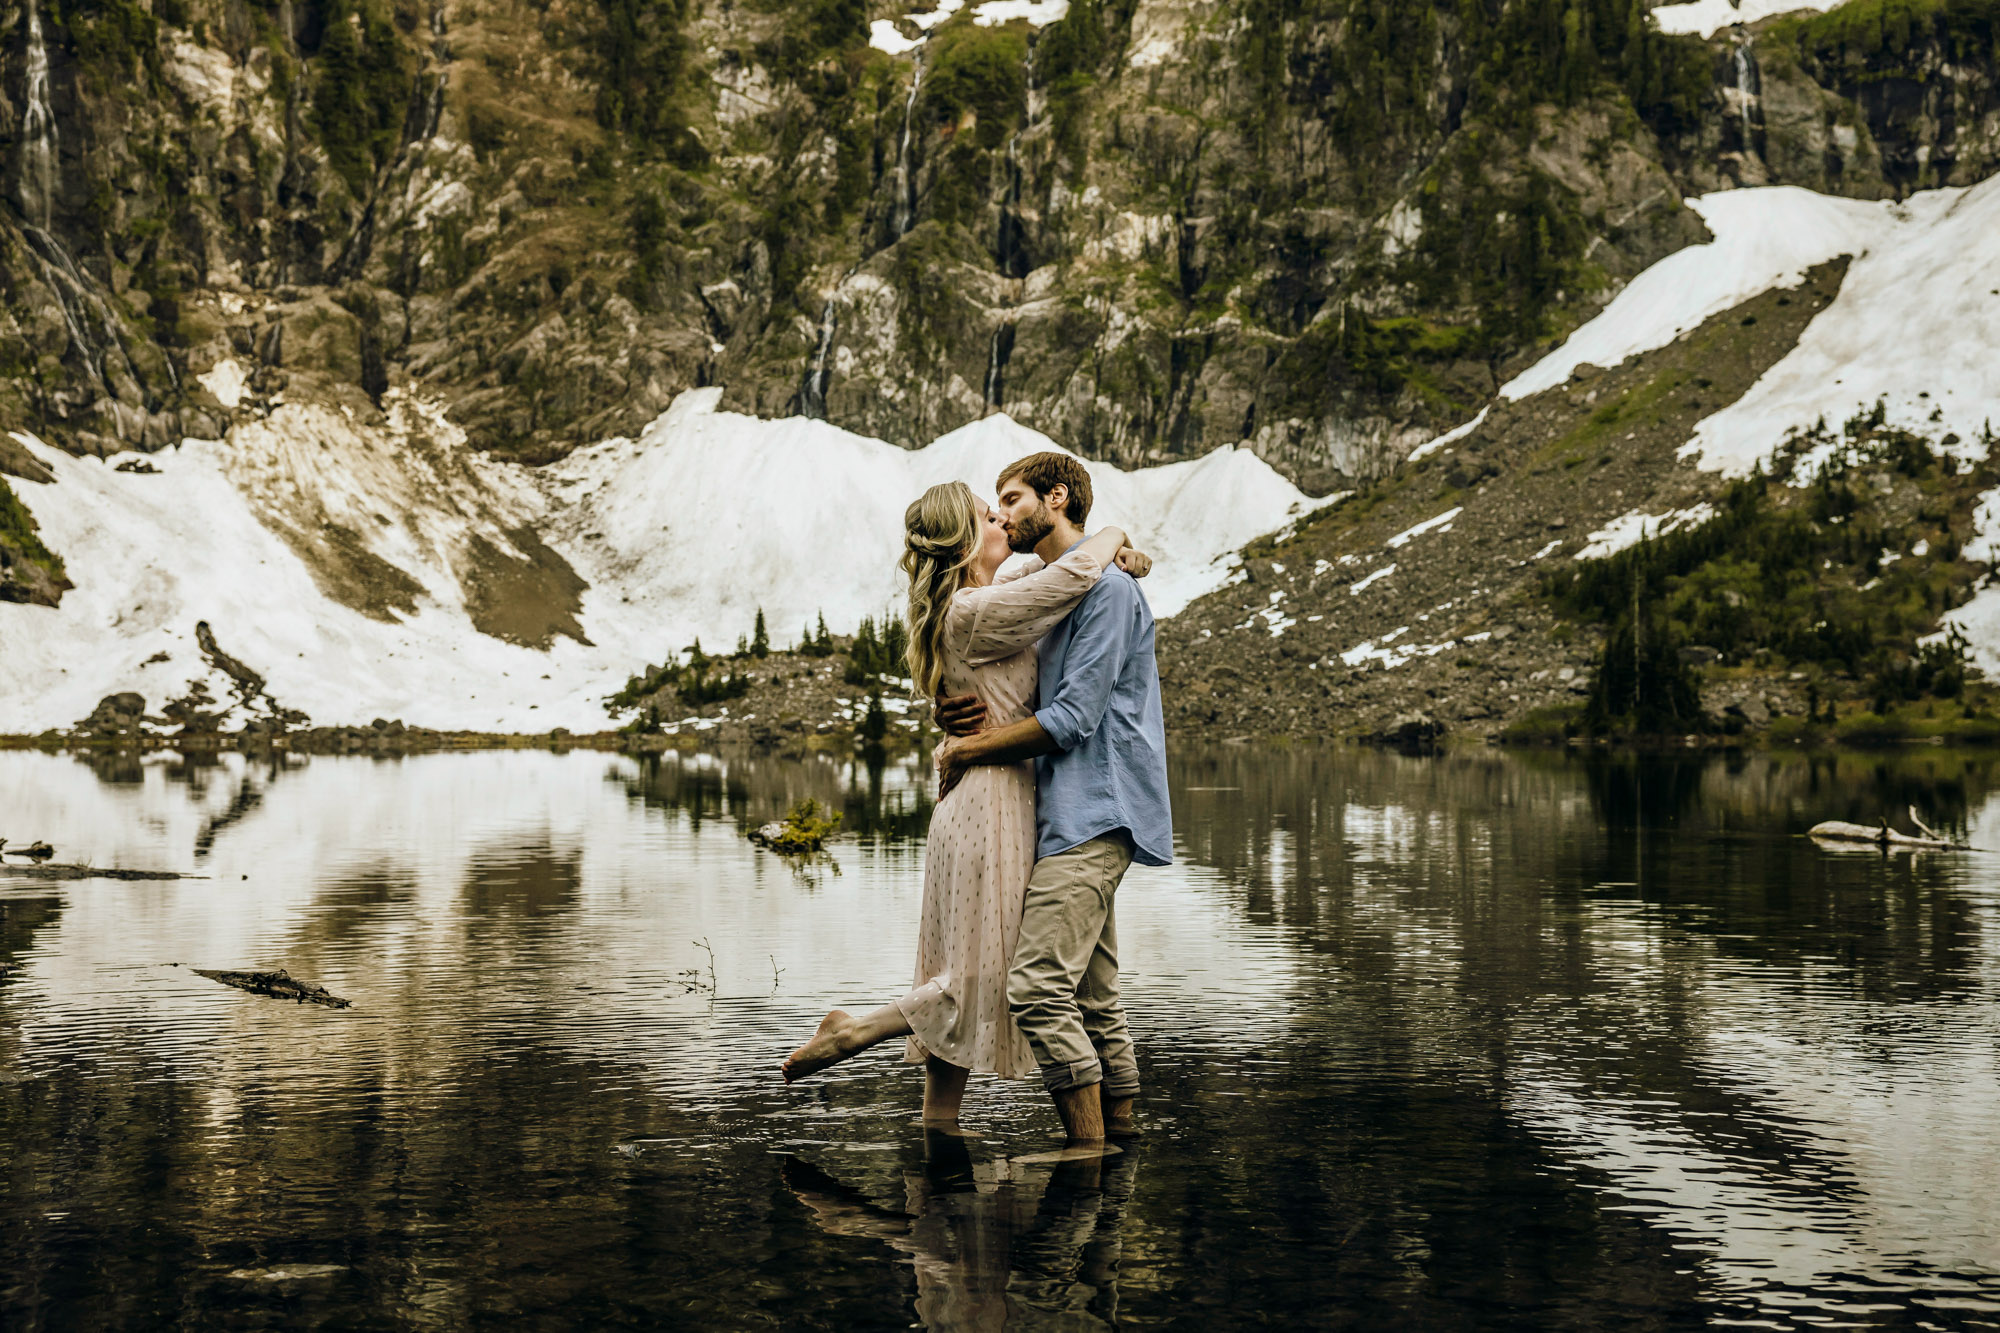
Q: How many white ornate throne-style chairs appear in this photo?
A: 0